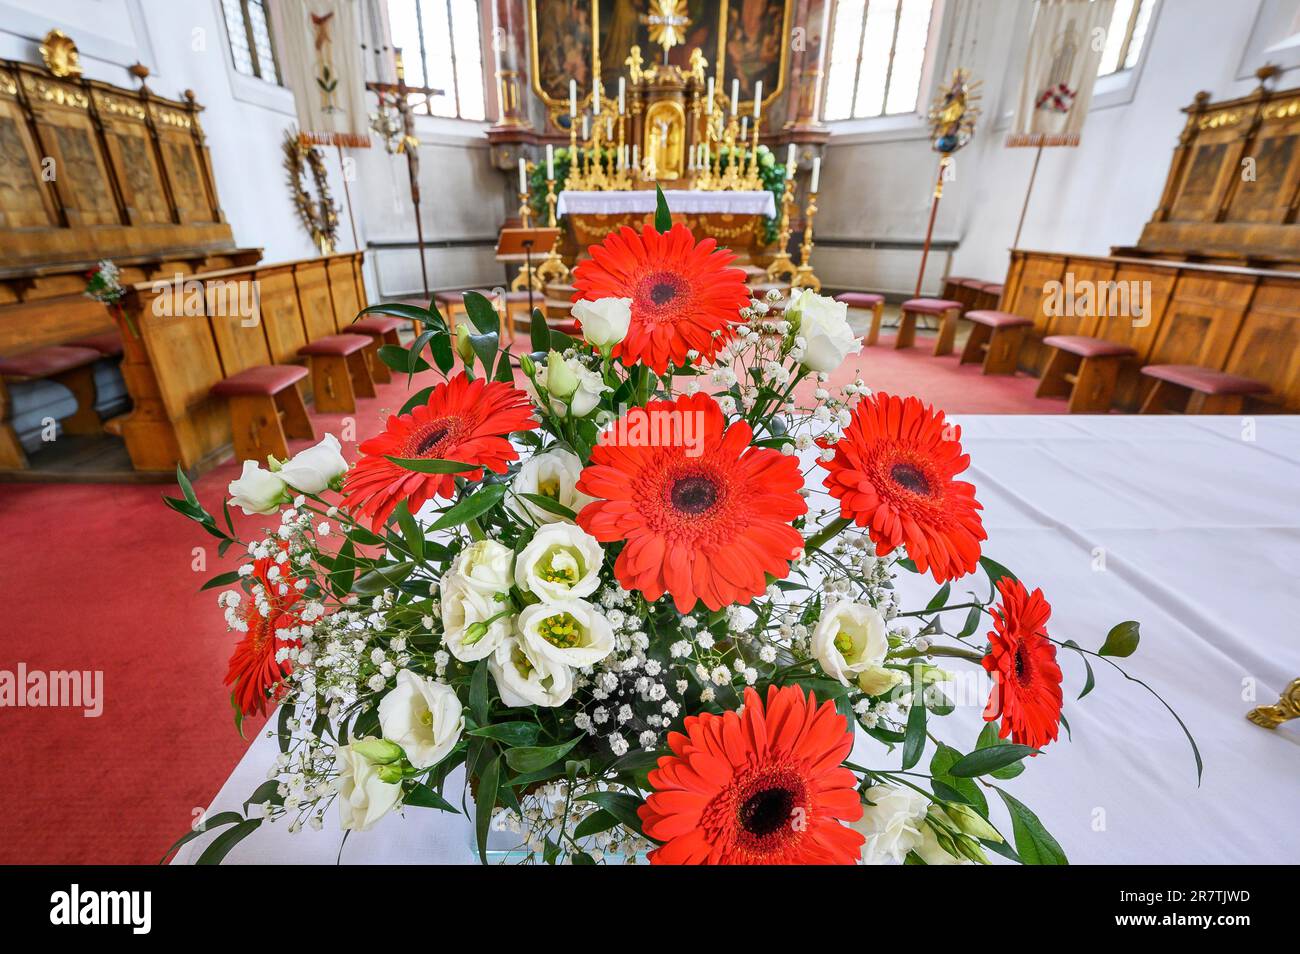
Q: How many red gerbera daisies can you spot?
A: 7